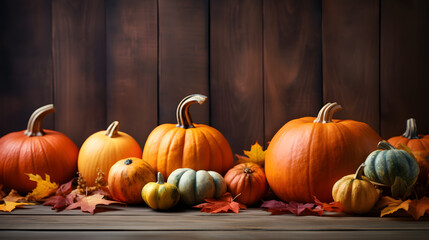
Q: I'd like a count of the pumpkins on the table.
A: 11